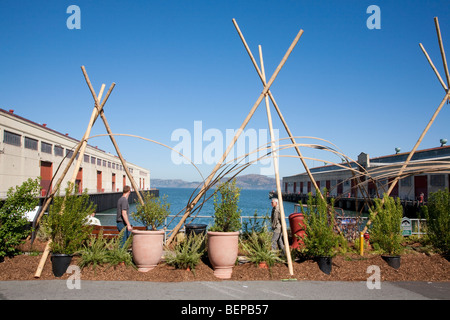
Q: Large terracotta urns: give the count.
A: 2